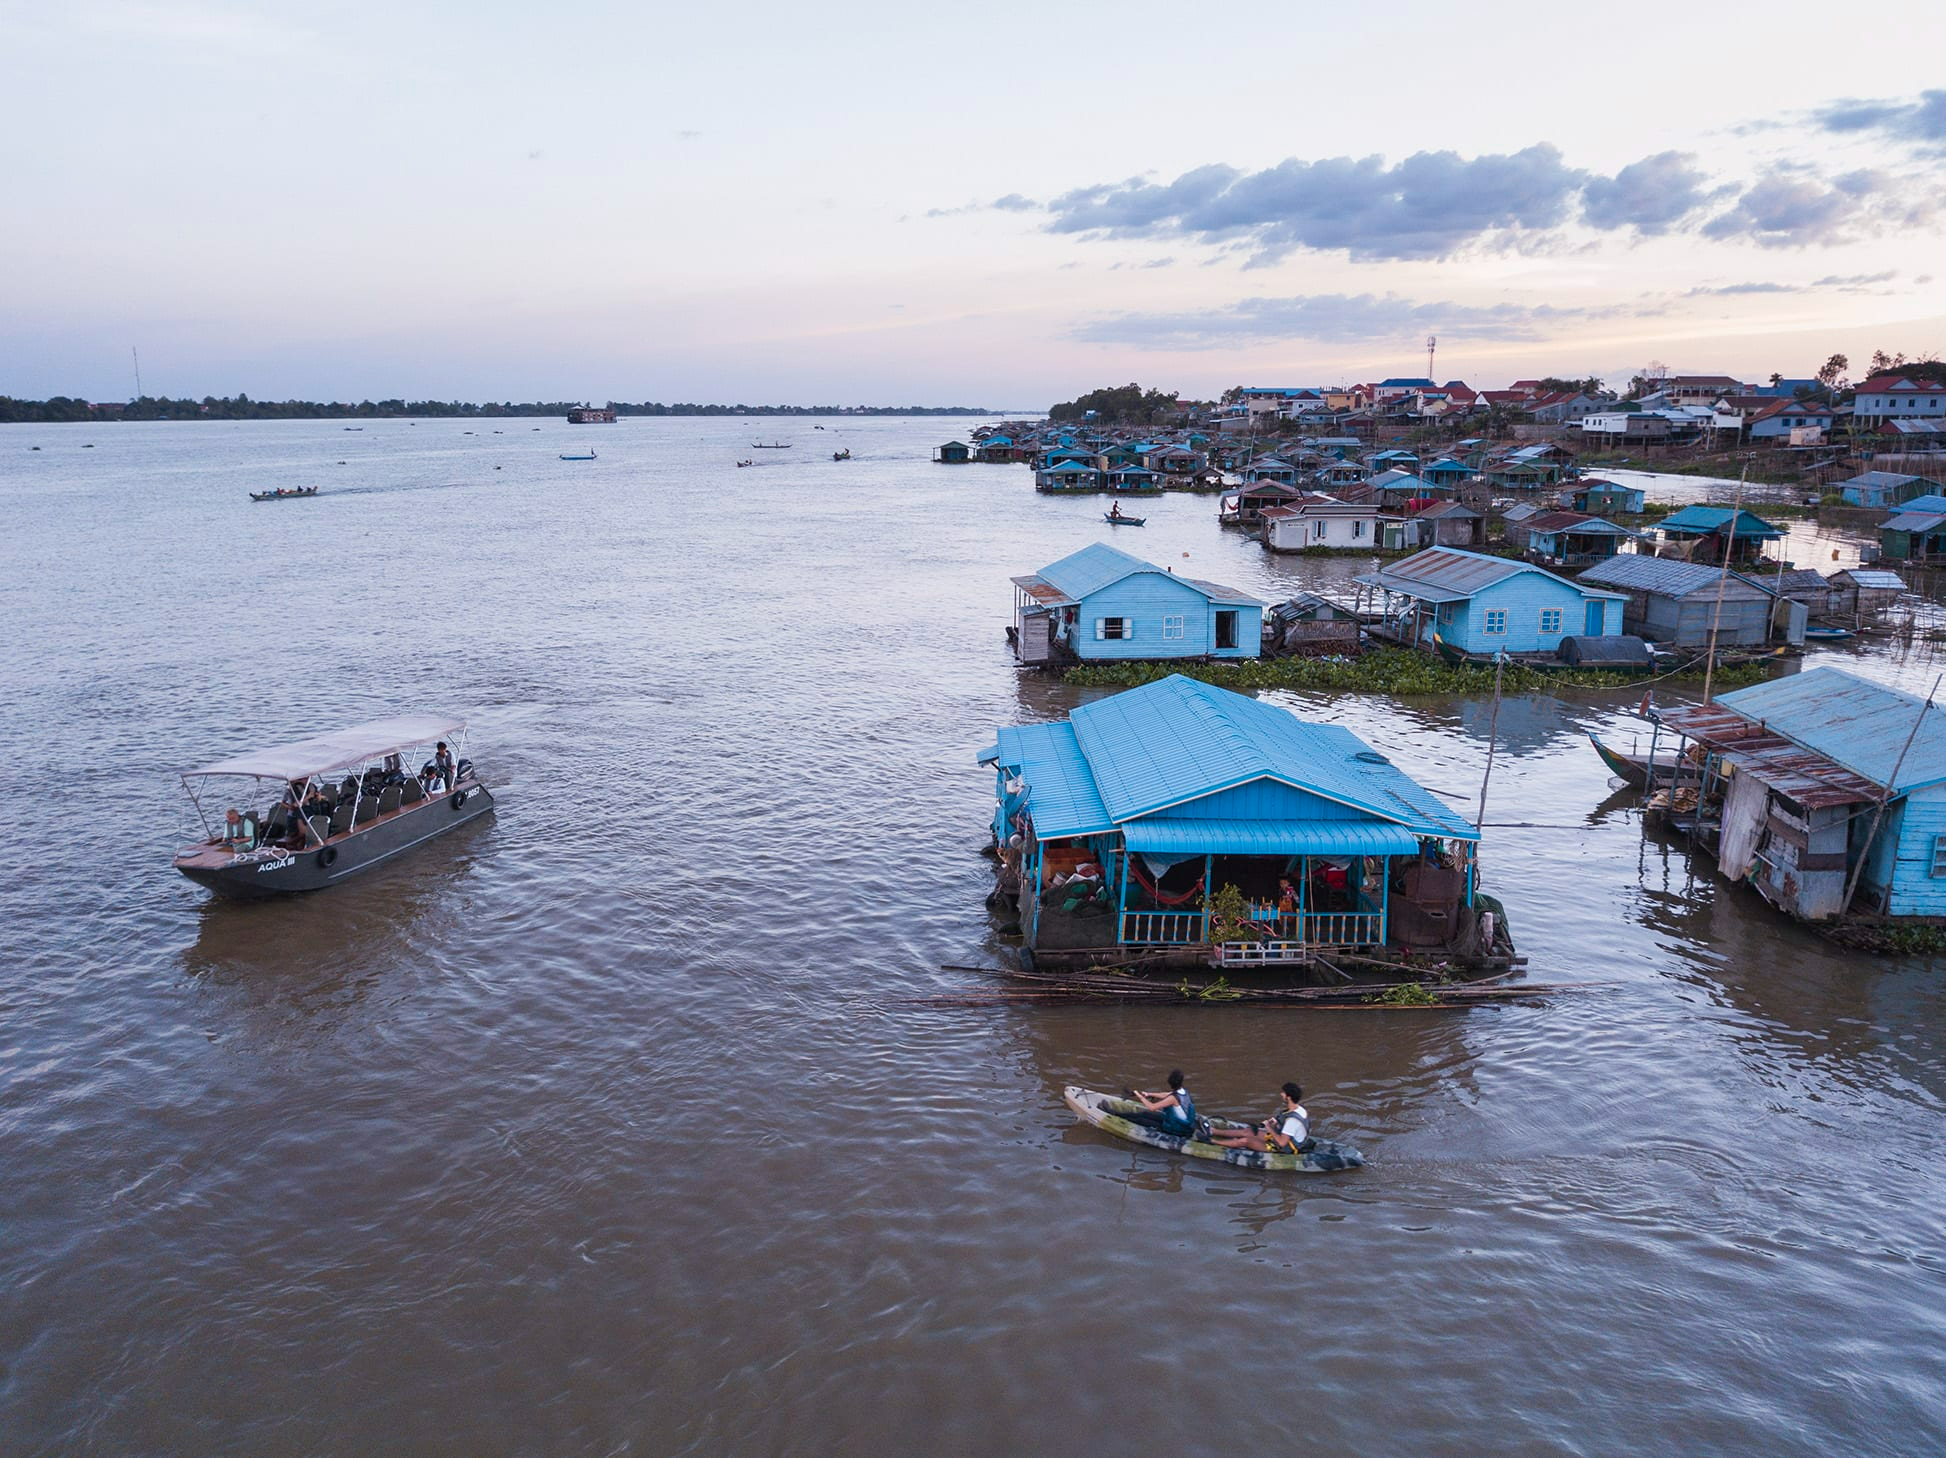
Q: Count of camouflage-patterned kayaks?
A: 1